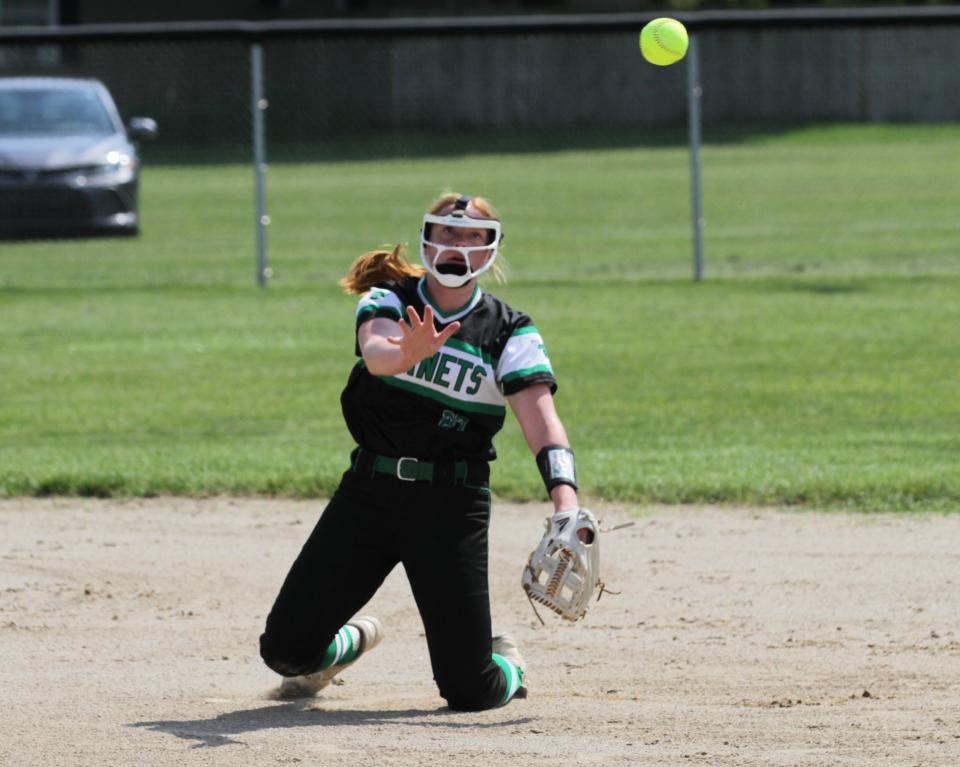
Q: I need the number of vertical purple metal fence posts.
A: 0